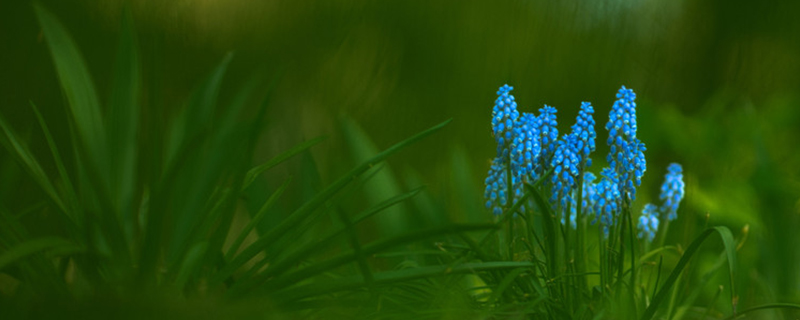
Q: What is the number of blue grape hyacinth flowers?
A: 12